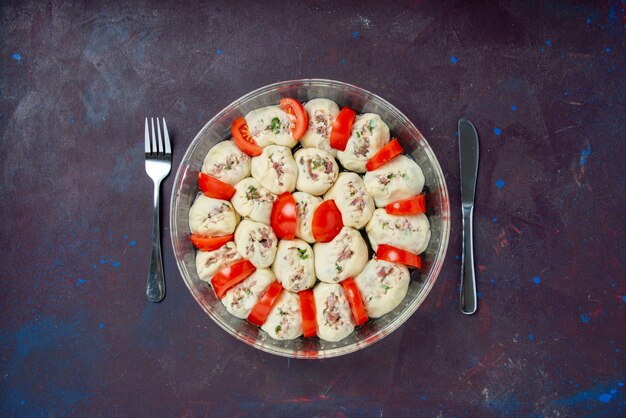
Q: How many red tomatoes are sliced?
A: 14